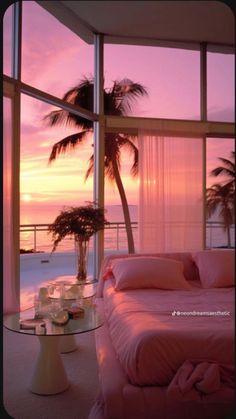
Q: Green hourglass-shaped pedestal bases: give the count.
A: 0